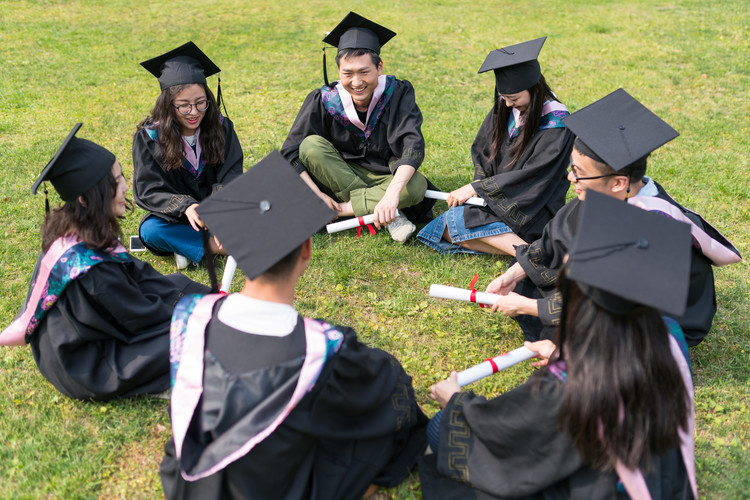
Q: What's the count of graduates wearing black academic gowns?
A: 7